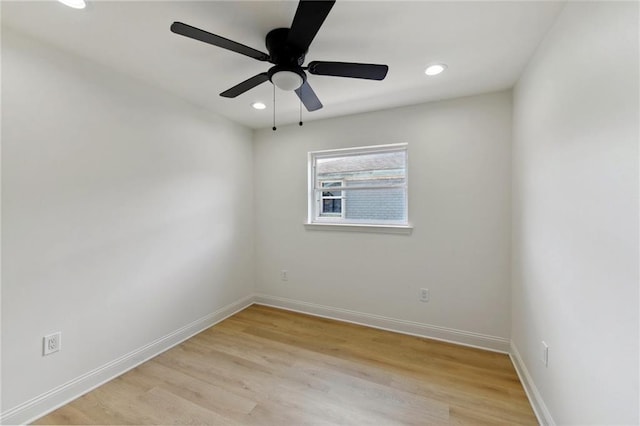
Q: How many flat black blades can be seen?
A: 5